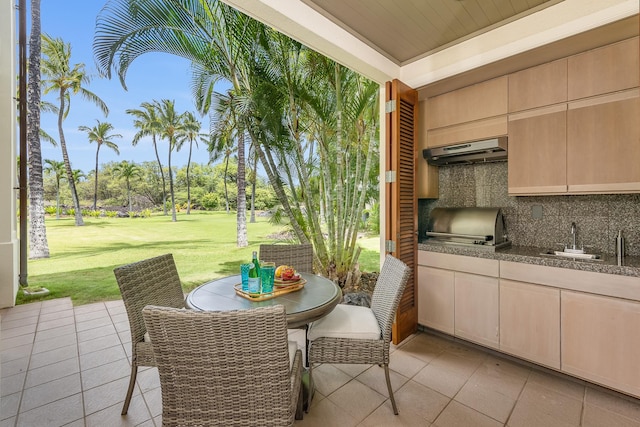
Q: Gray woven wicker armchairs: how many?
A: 4